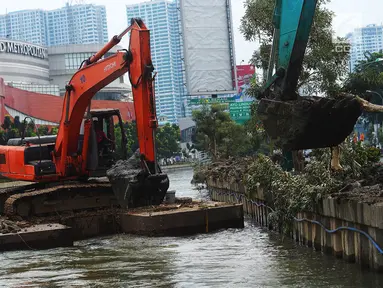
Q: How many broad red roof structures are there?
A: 1